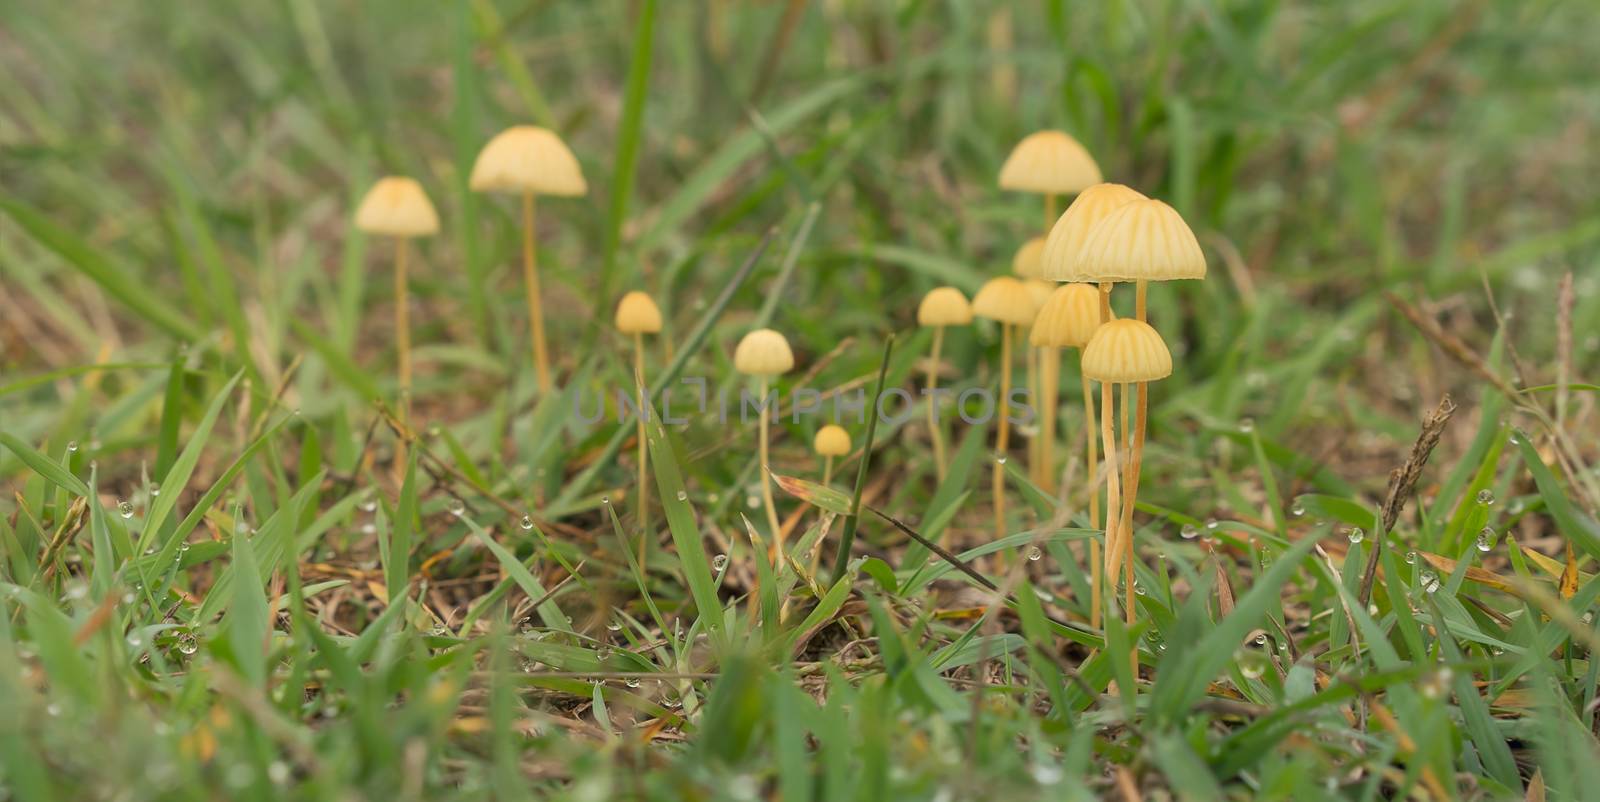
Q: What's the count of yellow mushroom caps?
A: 14